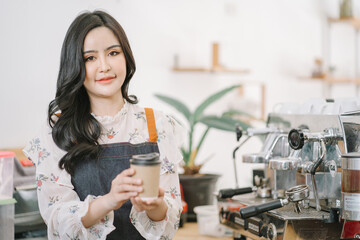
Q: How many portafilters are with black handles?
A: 2